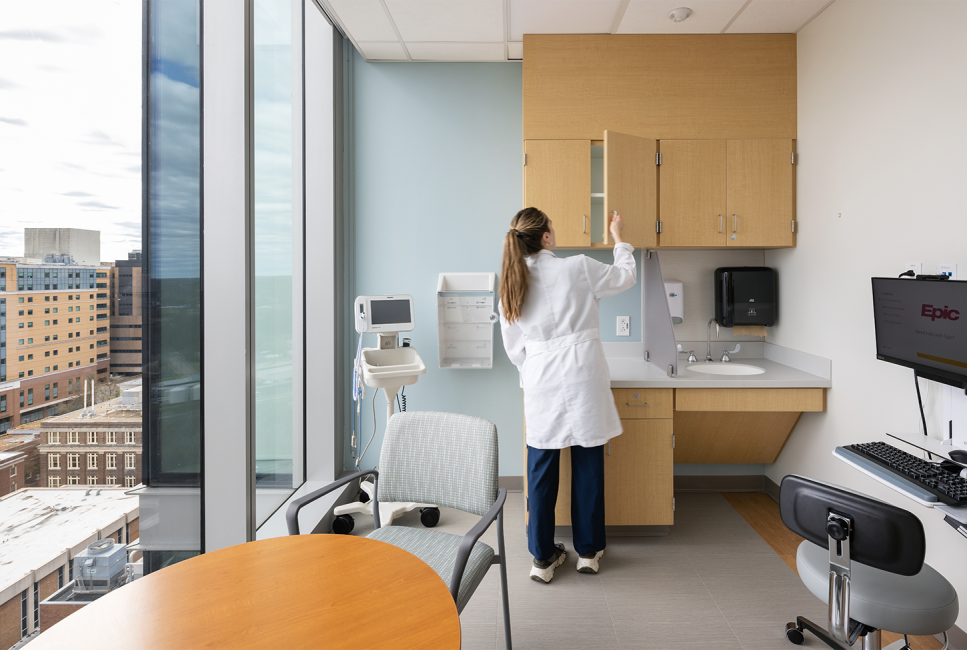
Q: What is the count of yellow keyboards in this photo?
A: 0